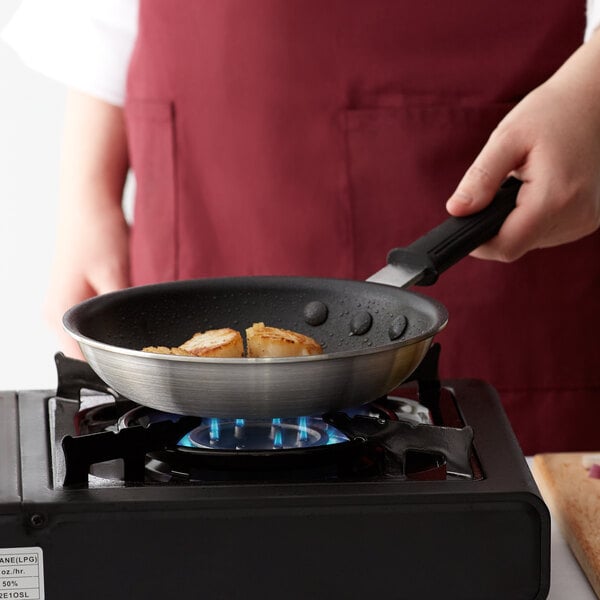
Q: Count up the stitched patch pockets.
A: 2